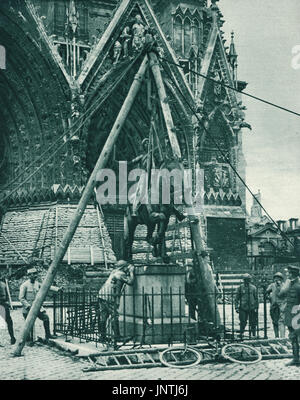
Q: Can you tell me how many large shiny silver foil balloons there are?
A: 0